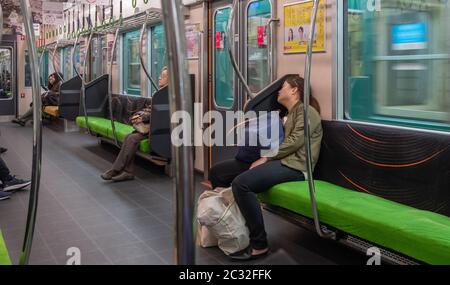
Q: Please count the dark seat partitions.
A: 4